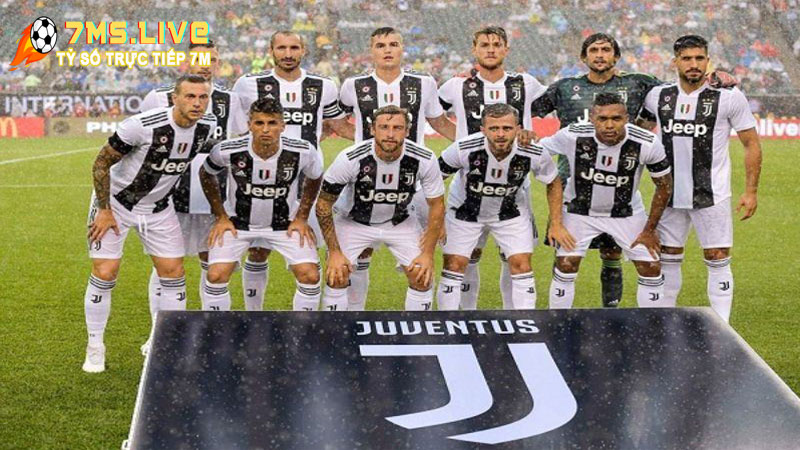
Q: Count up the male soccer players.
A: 11